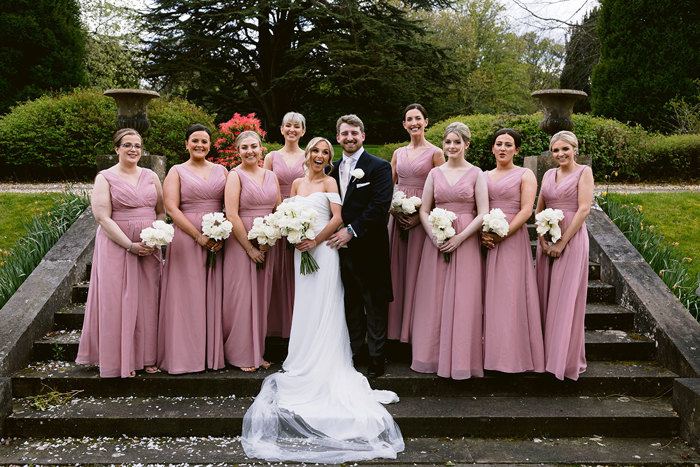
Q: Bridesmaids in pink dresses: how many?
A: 8